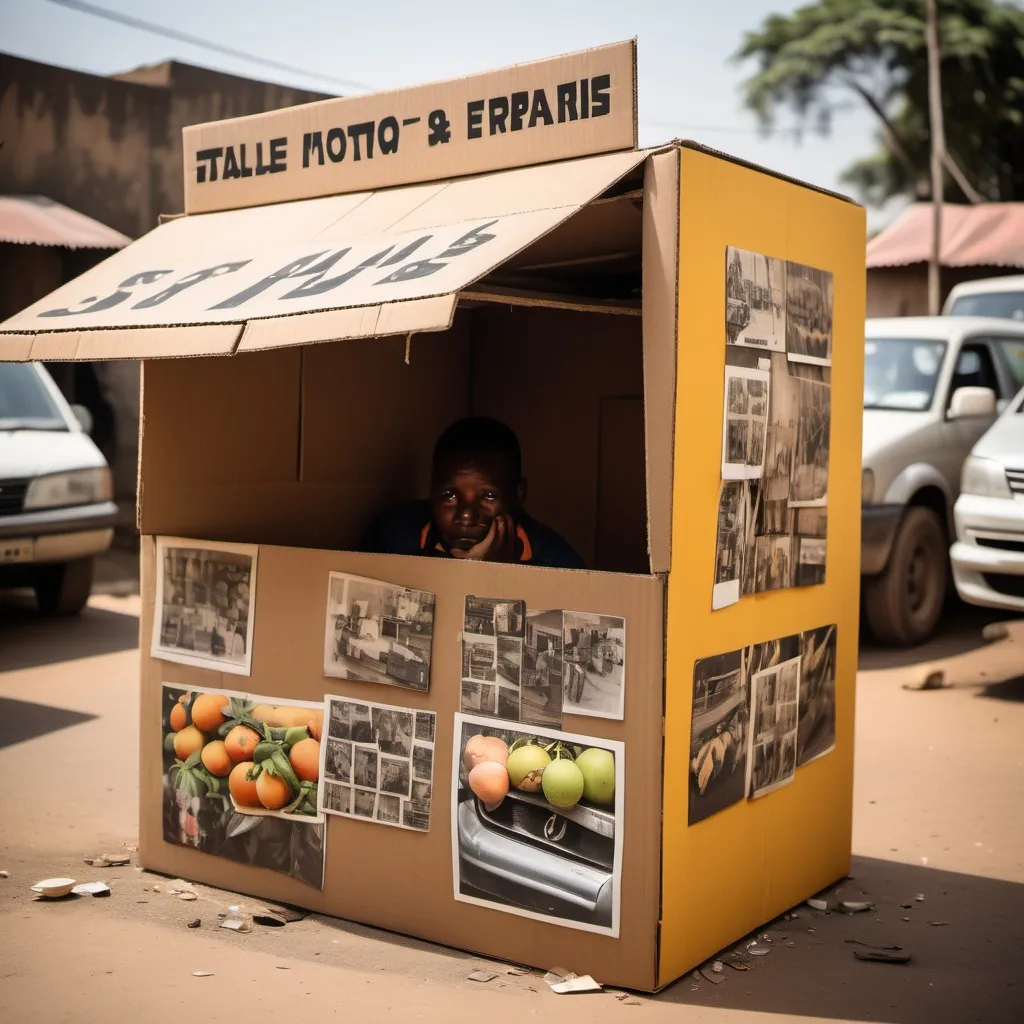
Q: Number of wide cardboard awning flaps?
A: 1